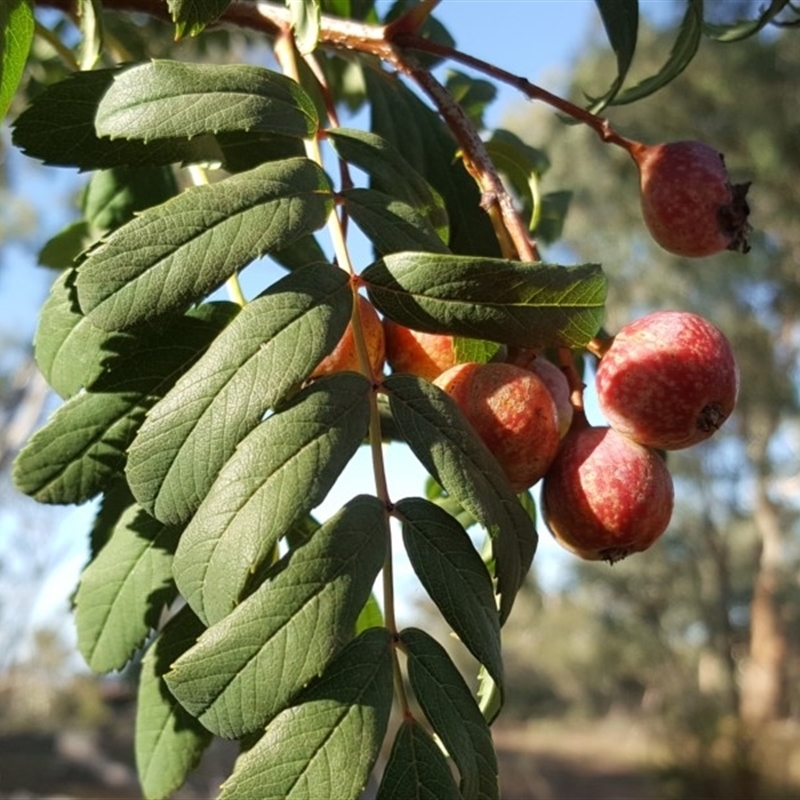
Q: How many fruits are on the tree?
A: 7